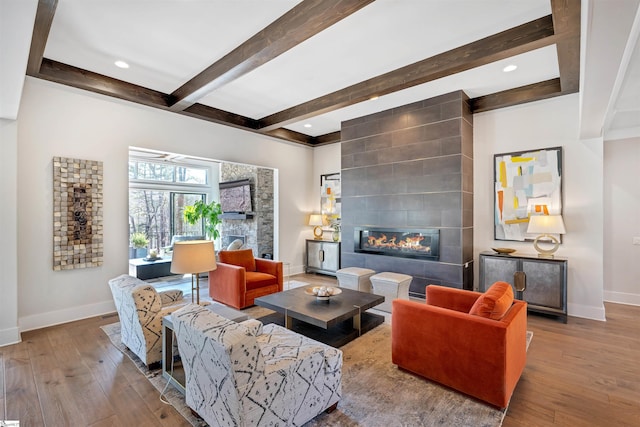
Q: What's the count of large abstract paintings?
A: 2